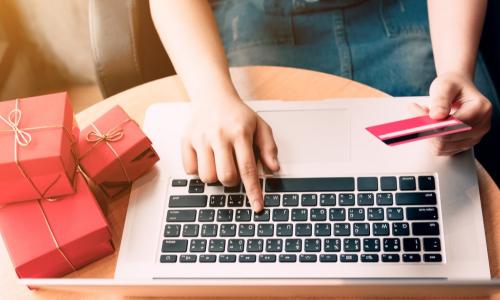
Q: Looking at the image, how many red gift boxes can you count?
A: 3